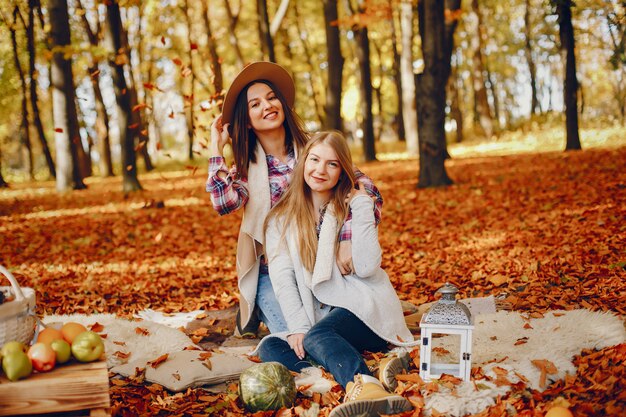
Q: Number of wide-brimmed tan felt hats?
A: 1